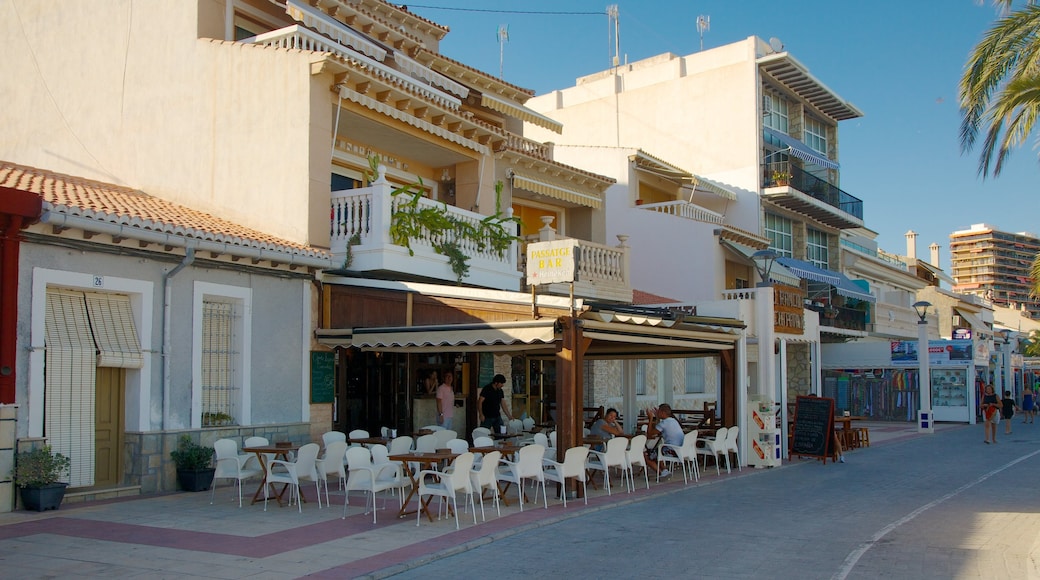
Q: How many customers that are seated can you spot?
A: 2